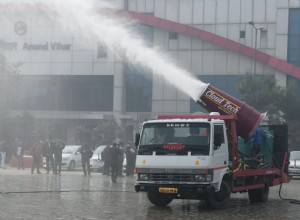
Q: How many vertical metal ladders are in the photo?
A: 0